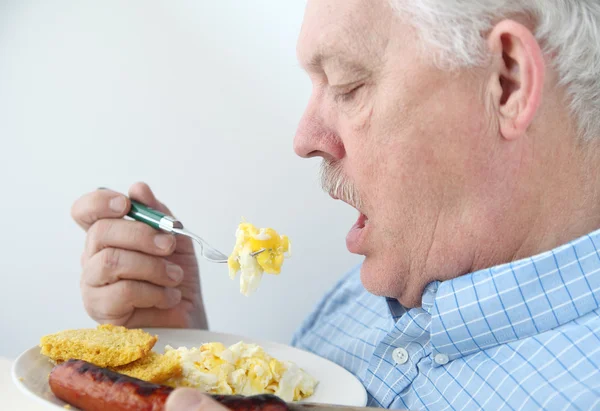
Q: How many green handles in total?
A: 1